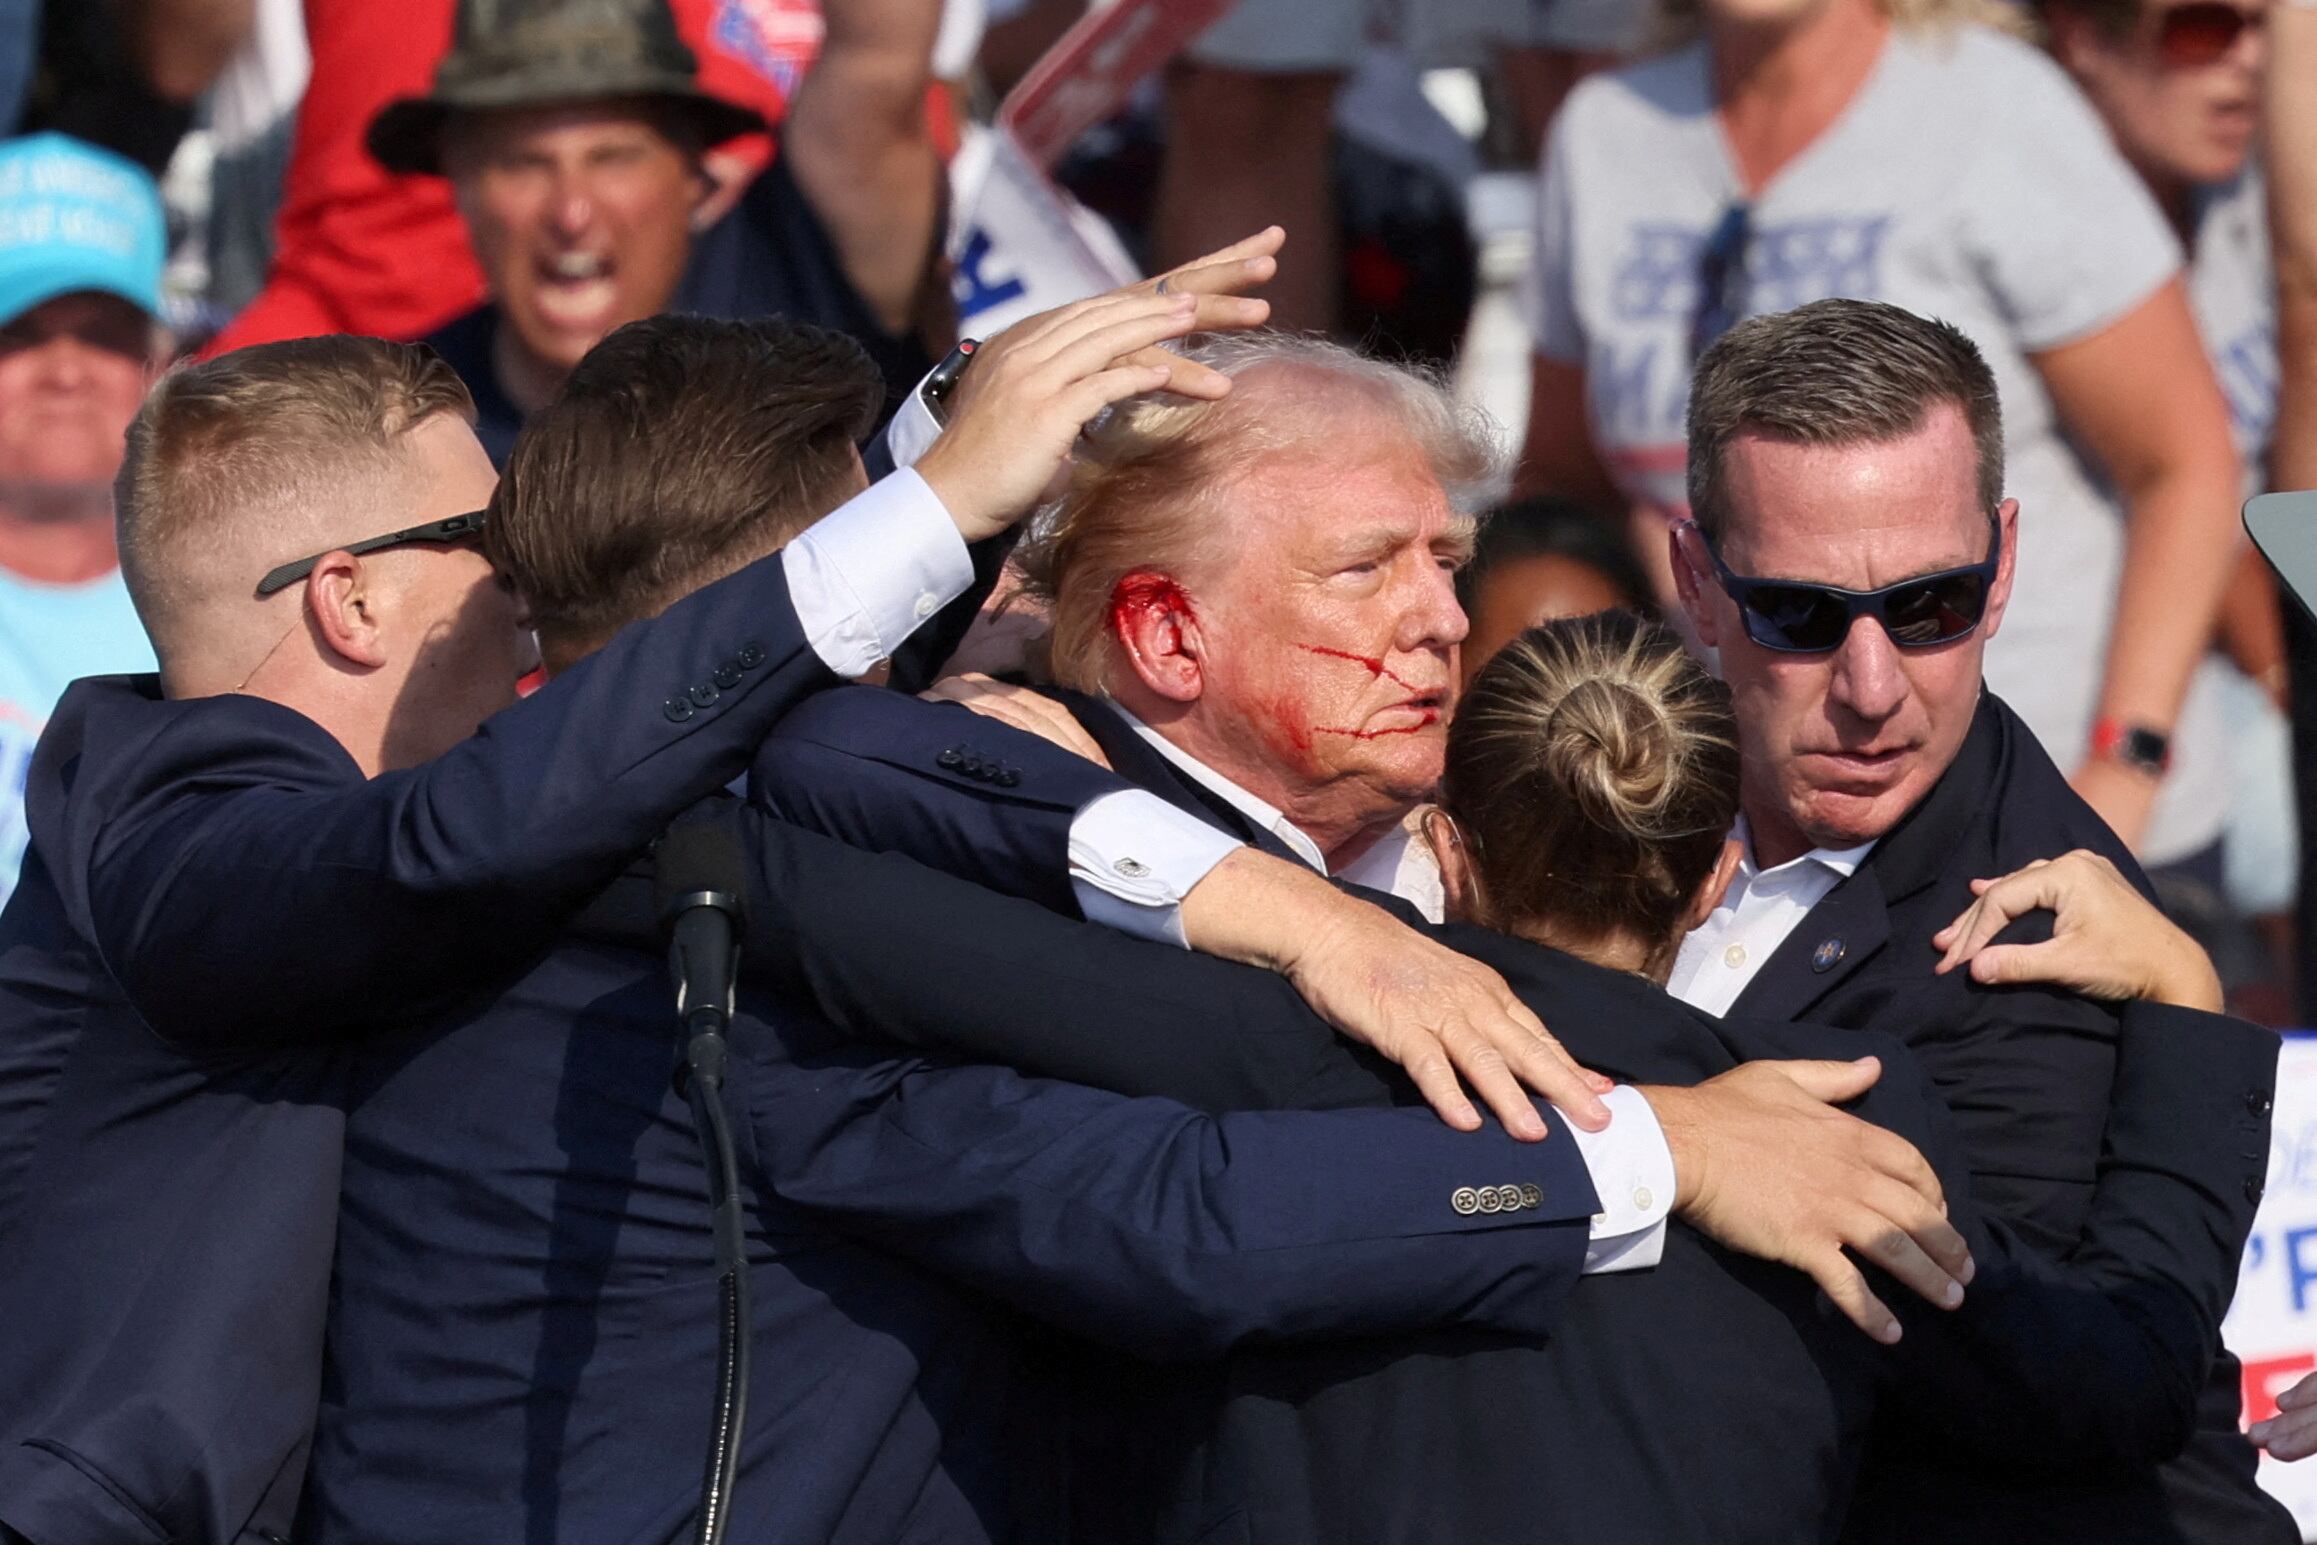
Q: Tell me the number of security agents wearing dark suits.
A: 4